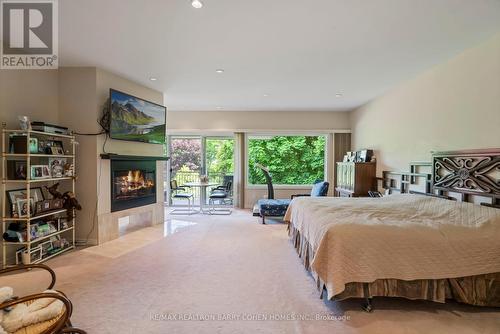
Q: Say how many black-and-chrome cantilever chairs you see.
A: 2